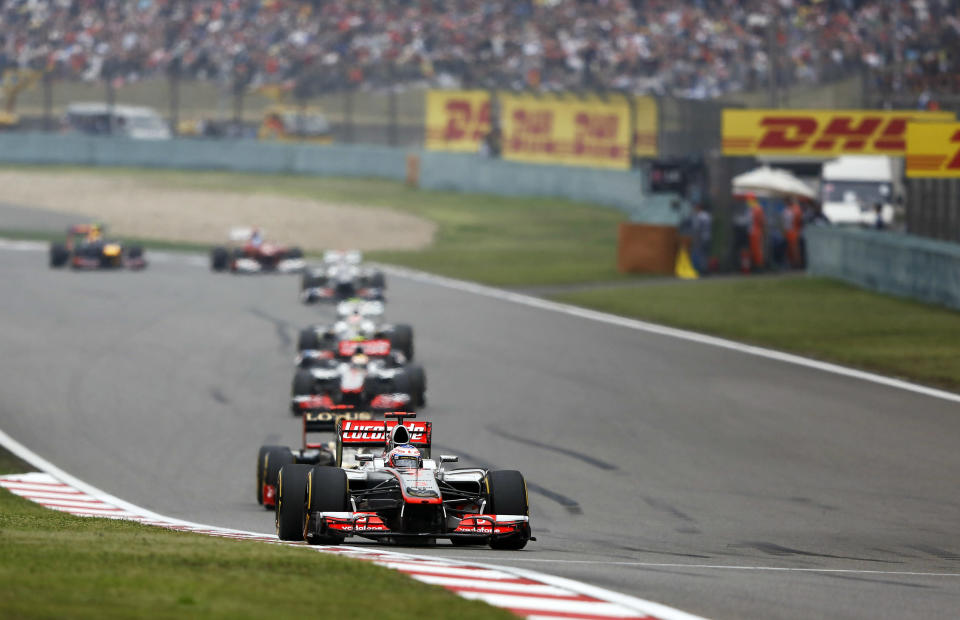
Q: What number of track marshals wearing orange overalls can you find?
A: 2